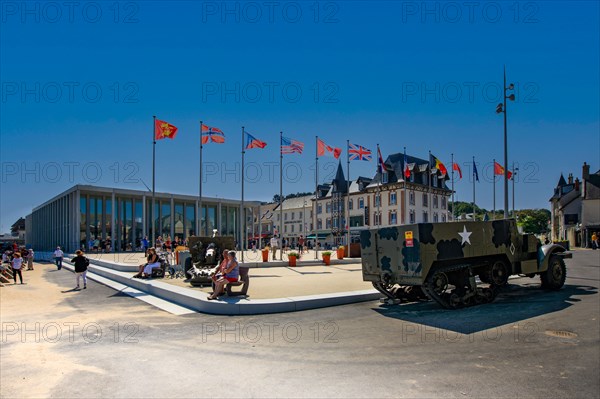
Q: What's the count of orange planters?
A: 4